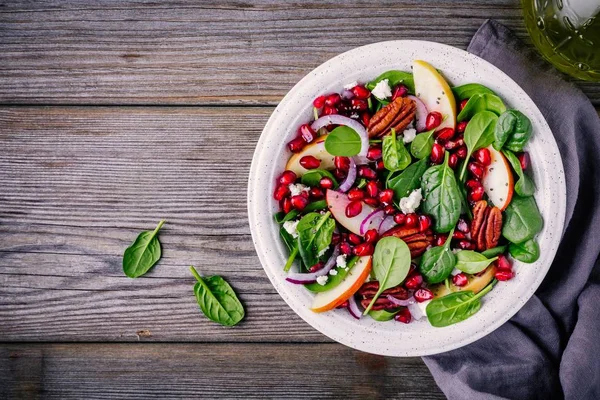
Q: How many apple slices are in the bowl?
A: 6